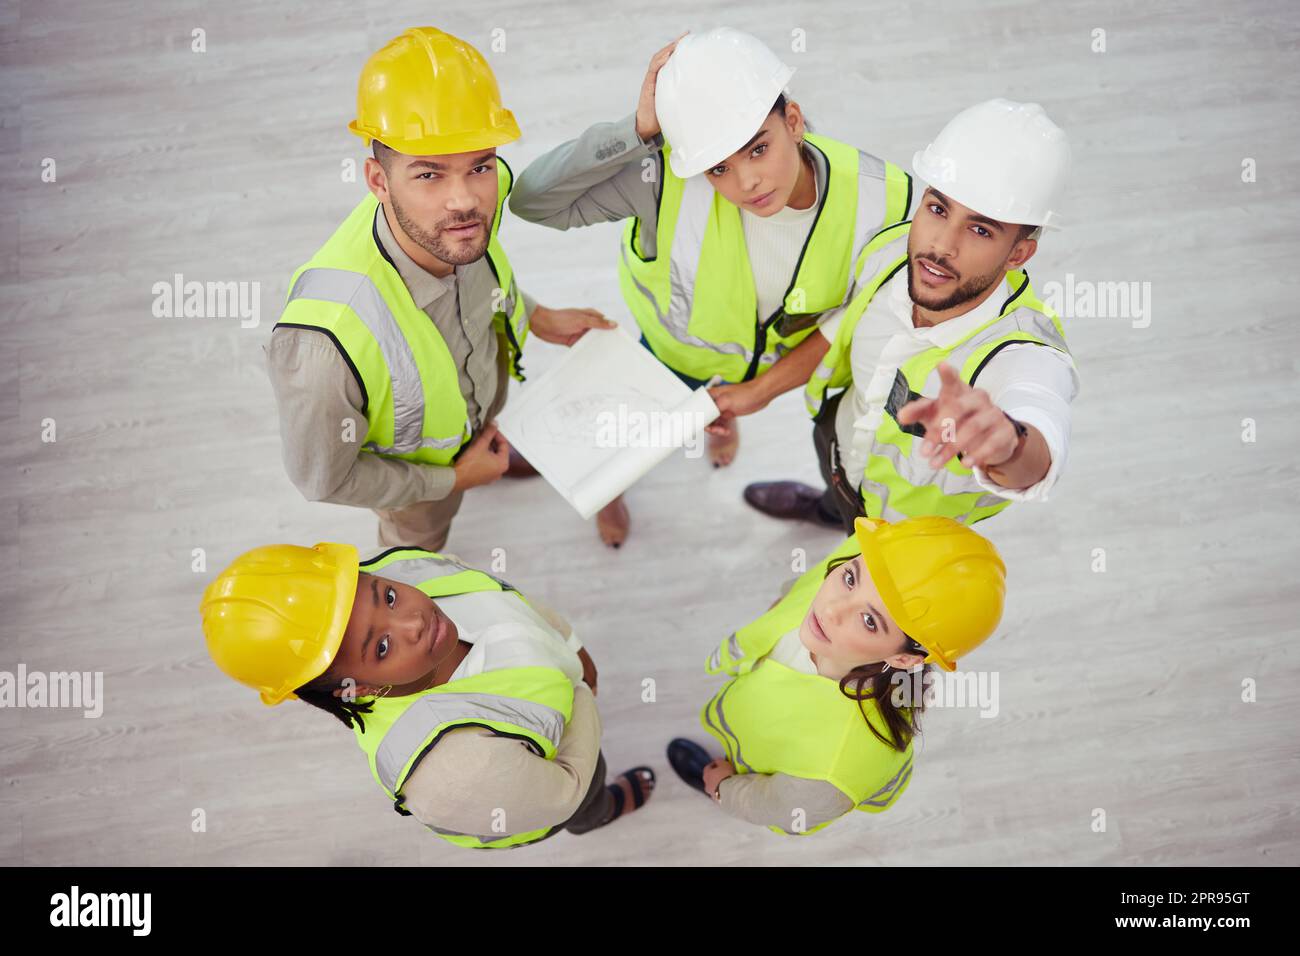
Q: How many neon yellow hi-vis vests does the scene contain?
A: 5